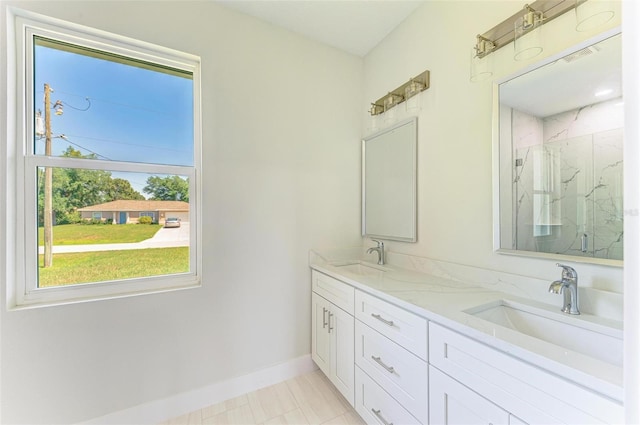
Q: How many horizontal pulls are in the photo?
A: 3